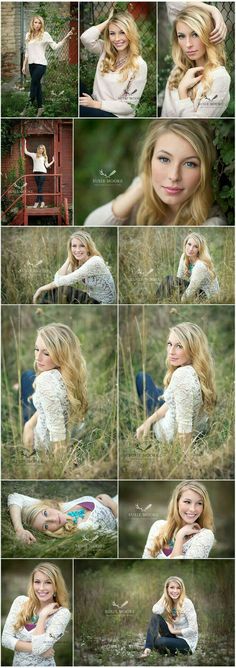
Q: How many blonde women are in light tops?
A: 13